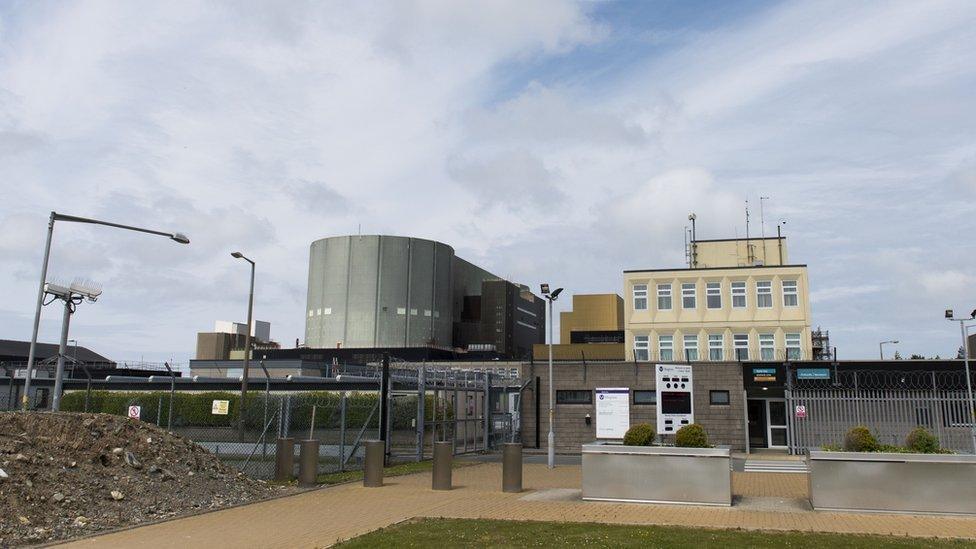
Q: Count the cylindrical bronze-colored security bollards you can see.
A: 5